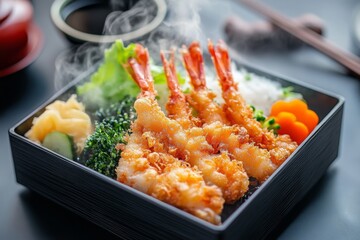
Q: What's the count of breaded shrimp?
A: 4